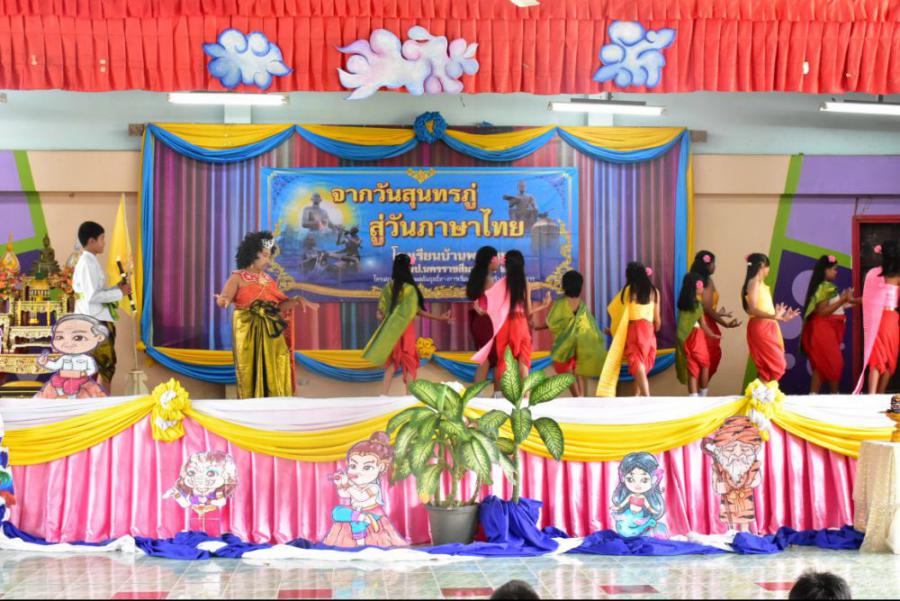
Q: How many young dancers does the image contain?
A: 10